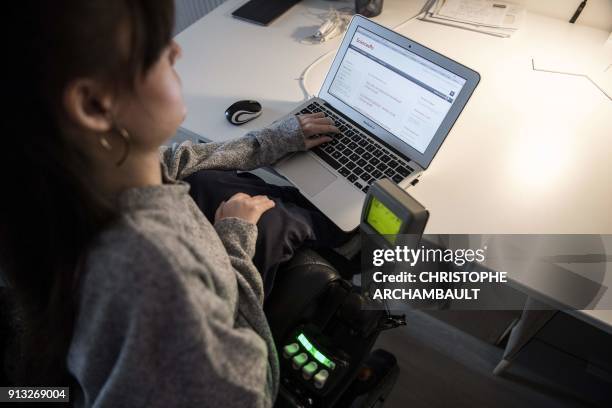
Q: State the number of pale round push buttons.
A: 4